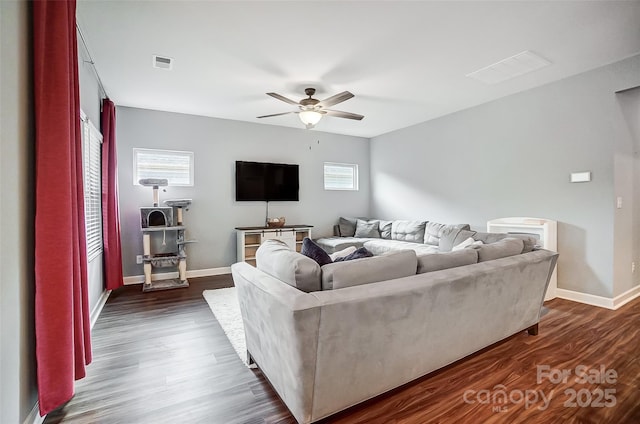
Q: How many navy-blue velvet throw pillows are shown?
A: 2